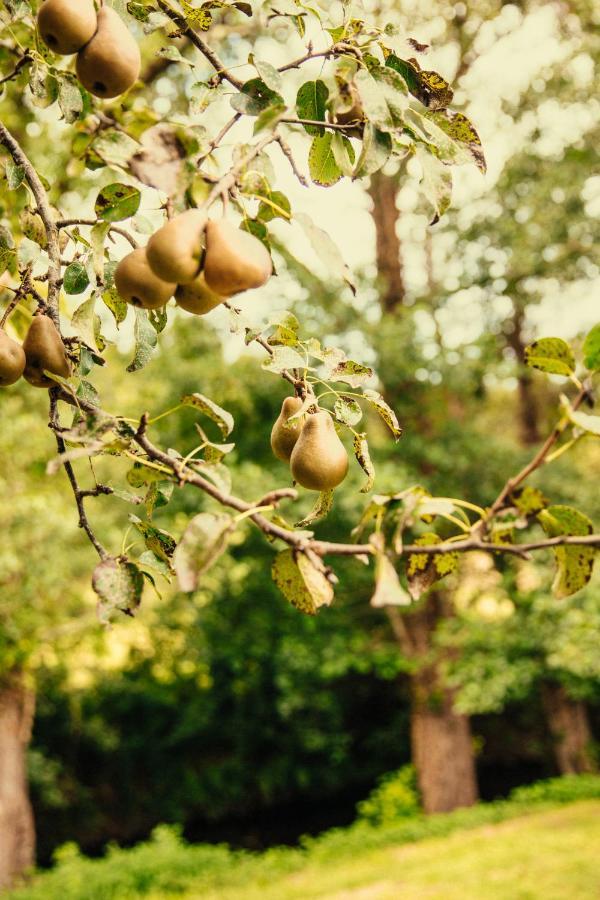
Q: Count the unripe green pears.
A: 0